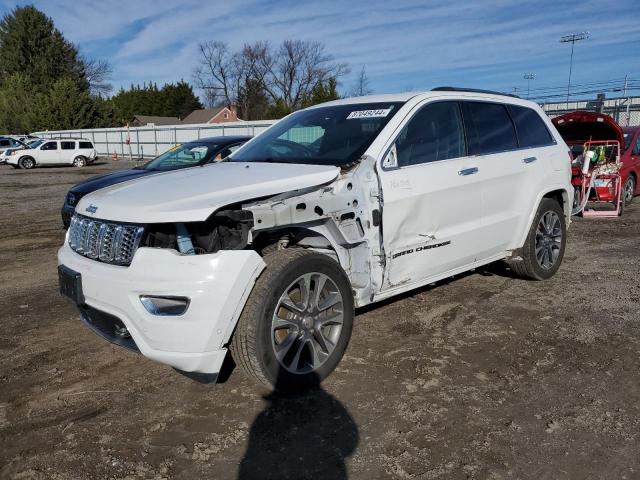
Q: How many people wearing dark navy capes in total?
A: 0